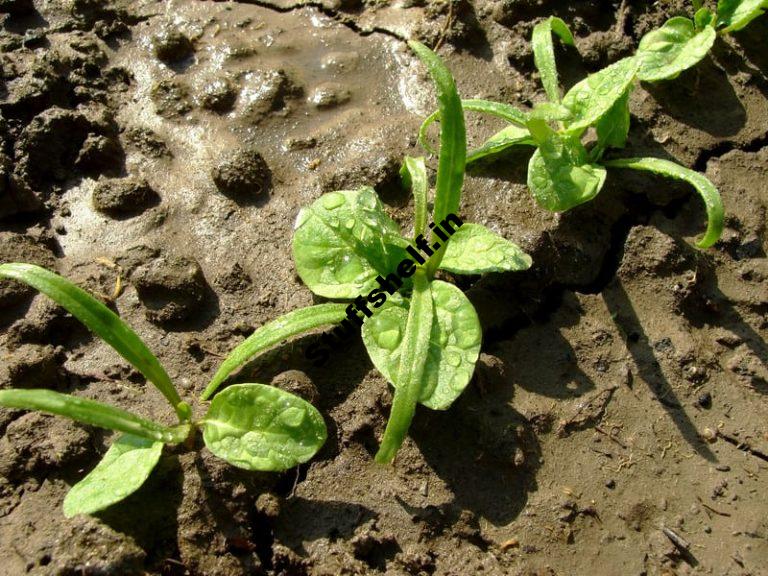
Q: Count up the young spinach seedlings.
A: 4